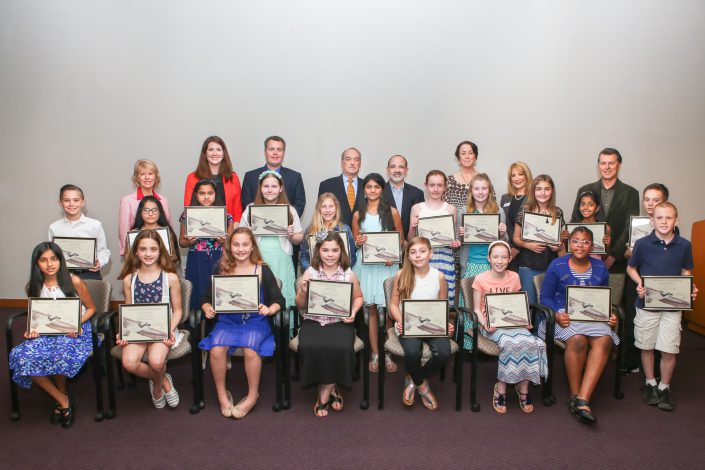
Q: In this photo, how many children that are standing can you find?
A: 12